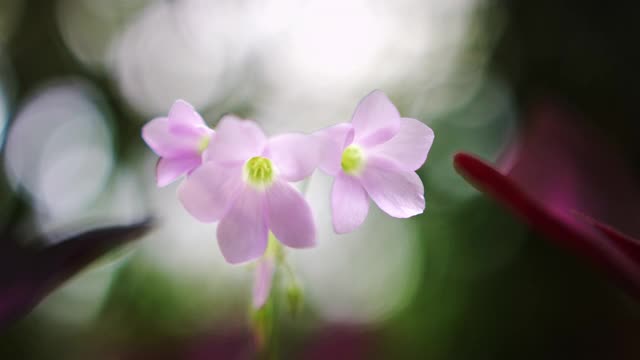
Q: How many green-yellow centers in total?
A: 3